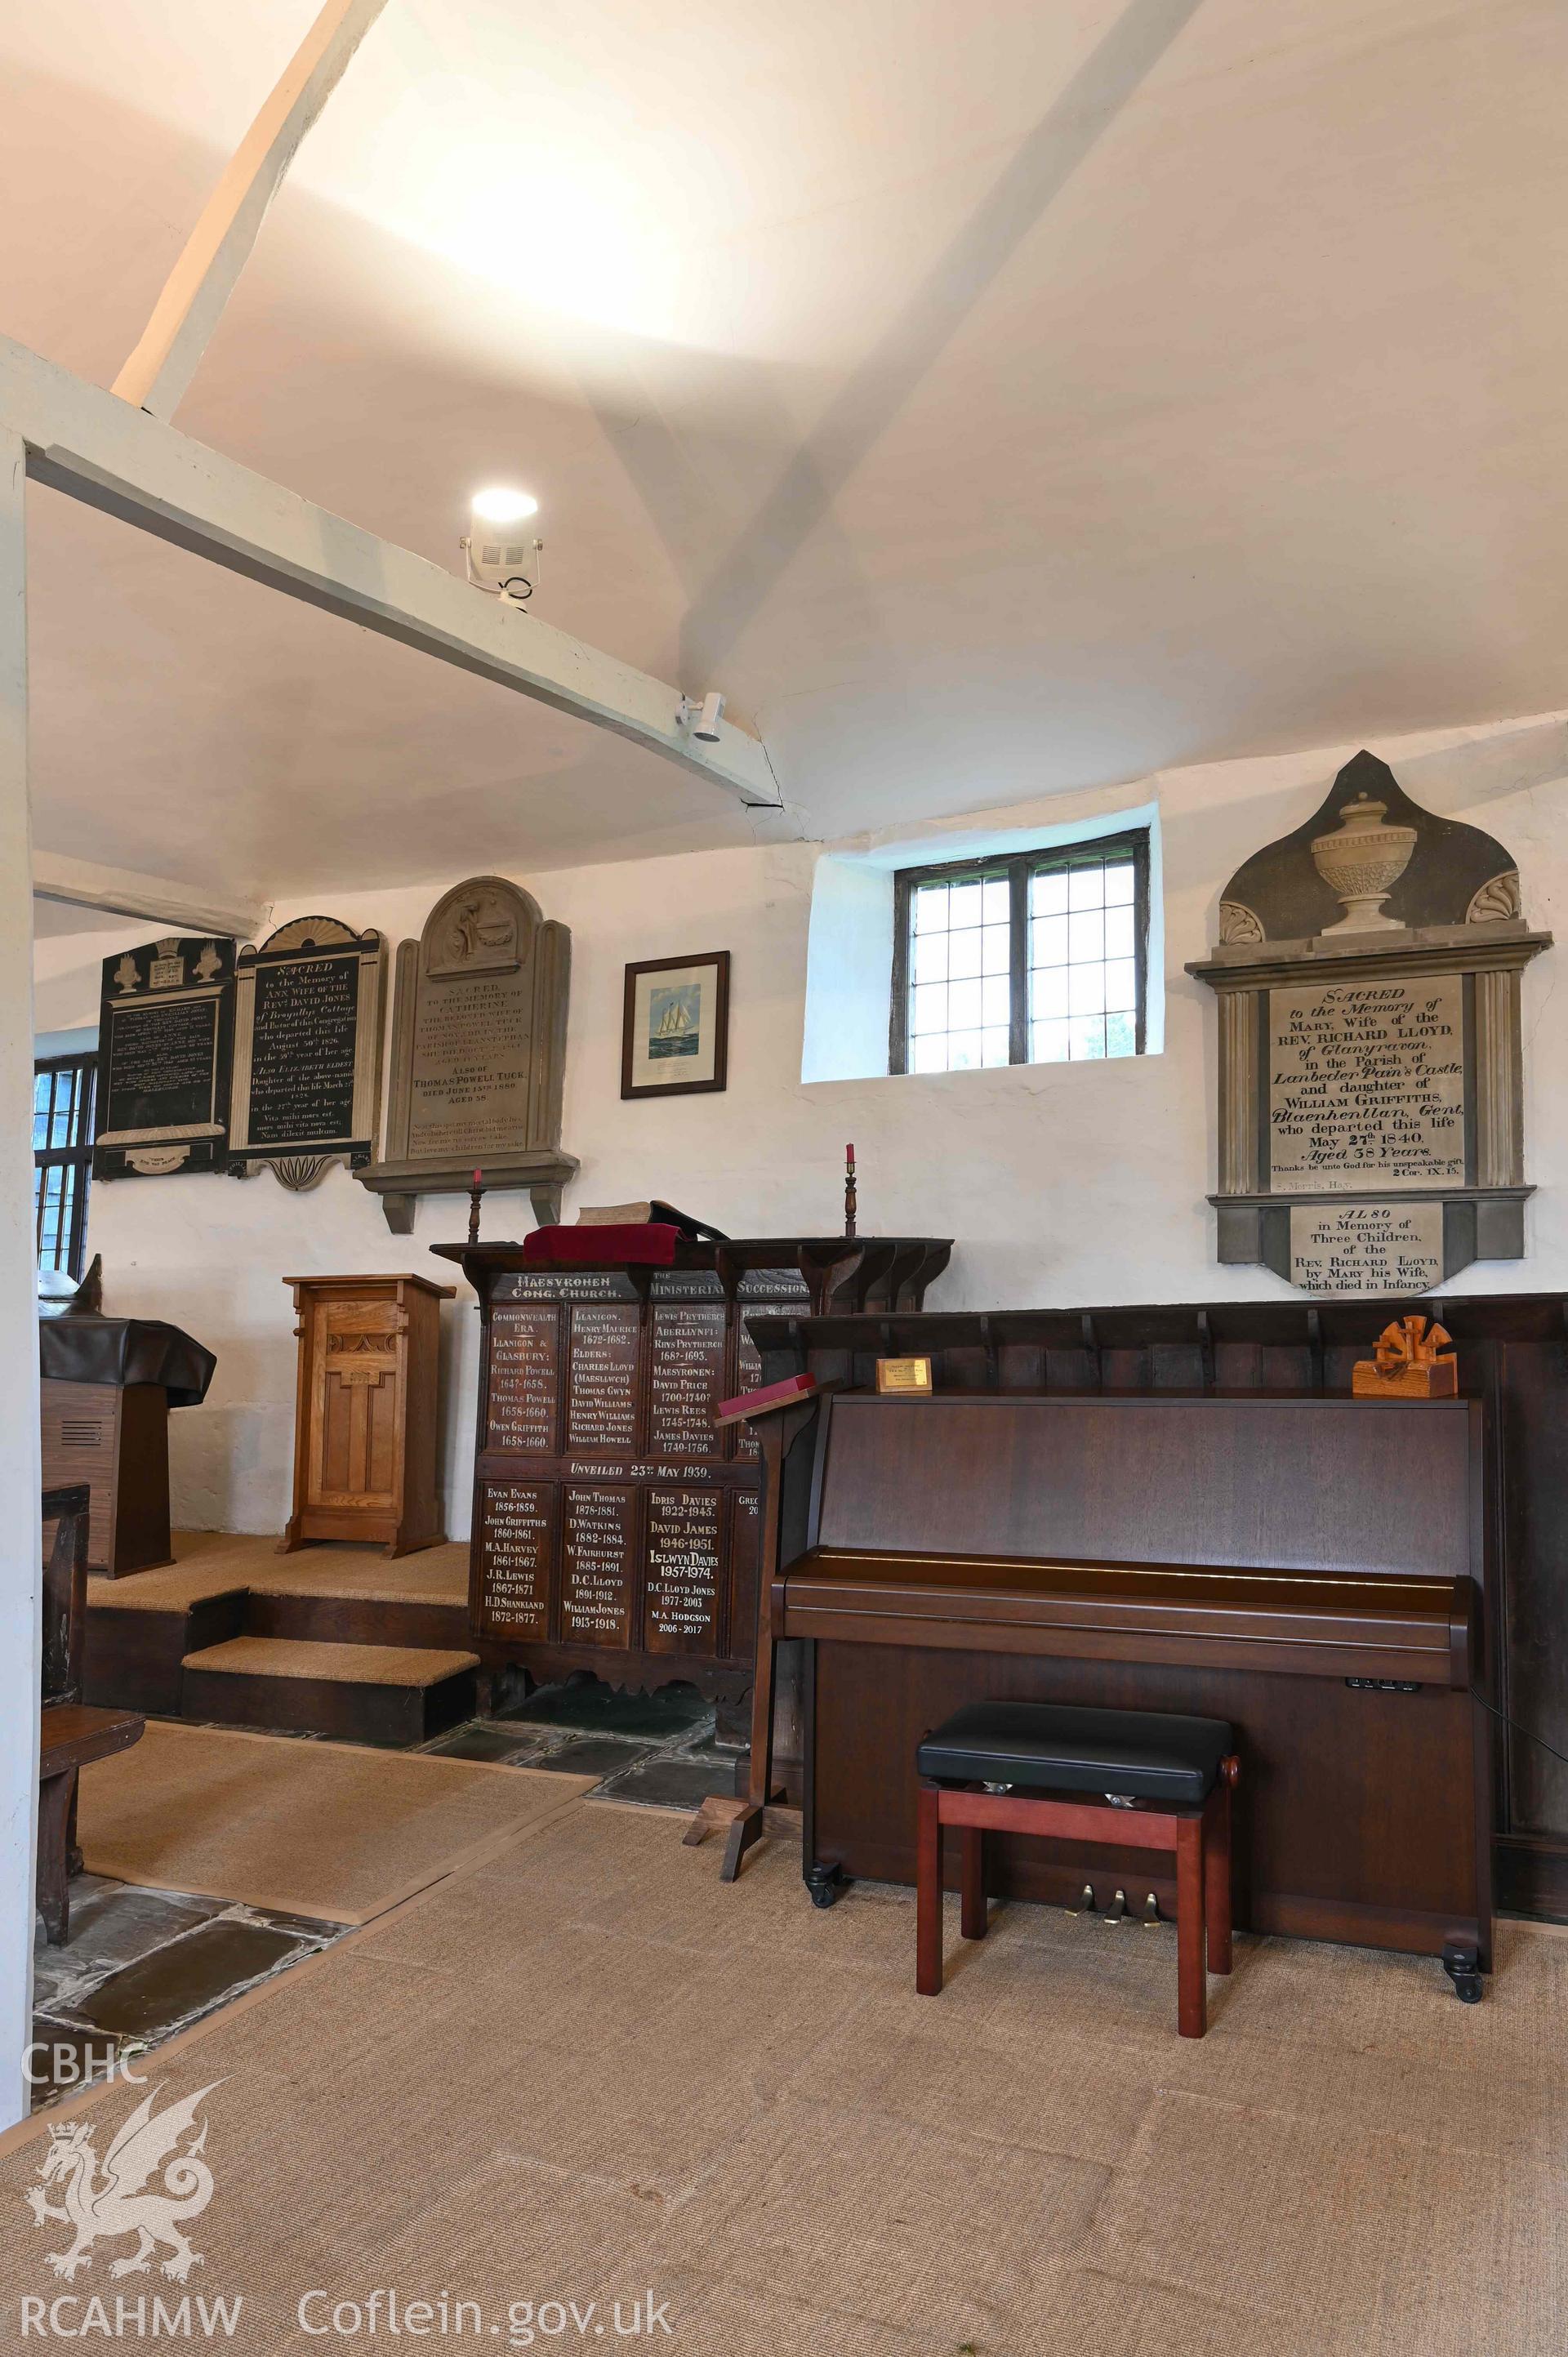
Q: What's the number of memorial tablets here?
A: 4